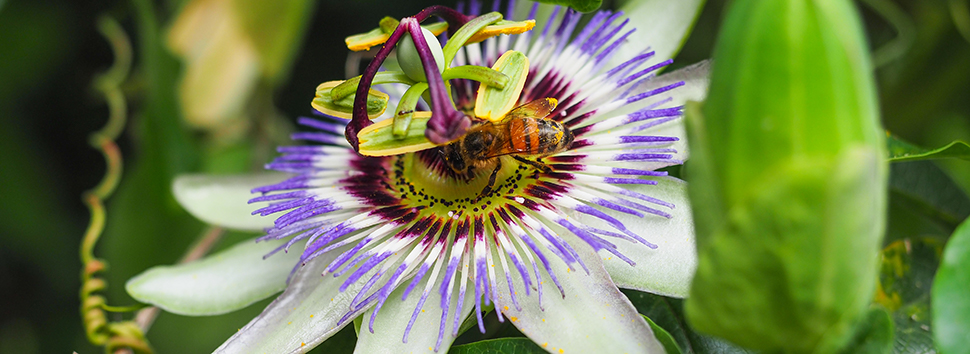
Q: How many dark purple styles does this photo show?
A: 3